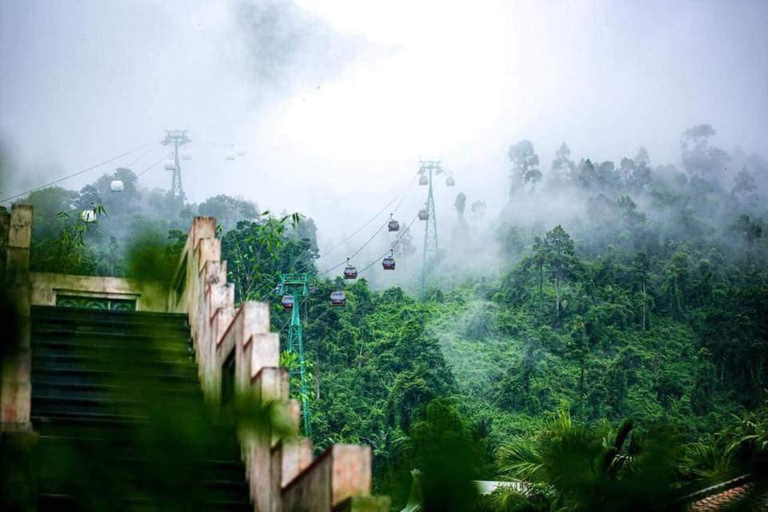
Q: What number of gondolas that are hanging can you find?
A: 14